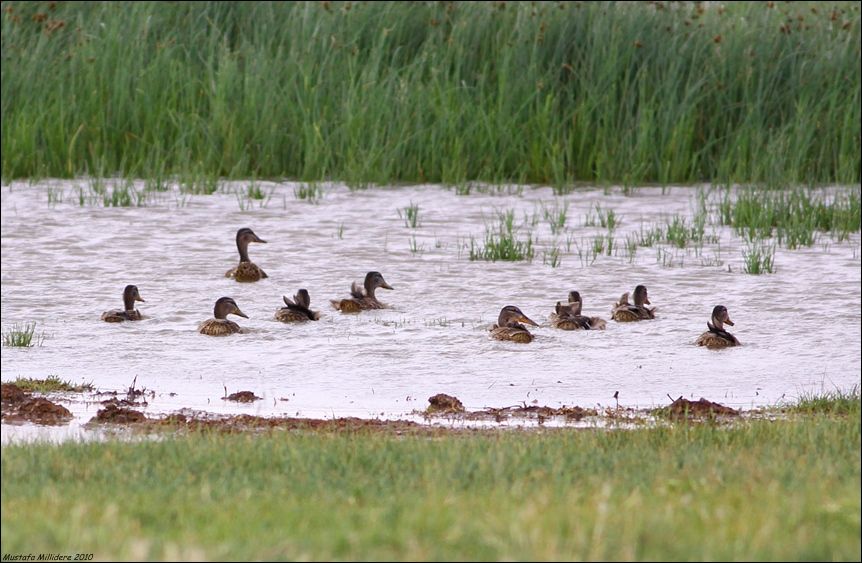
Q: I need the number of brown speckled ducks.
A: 9